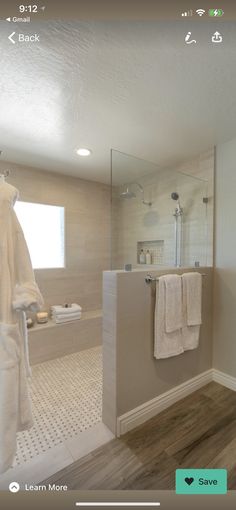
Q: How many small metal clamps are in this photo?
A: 3